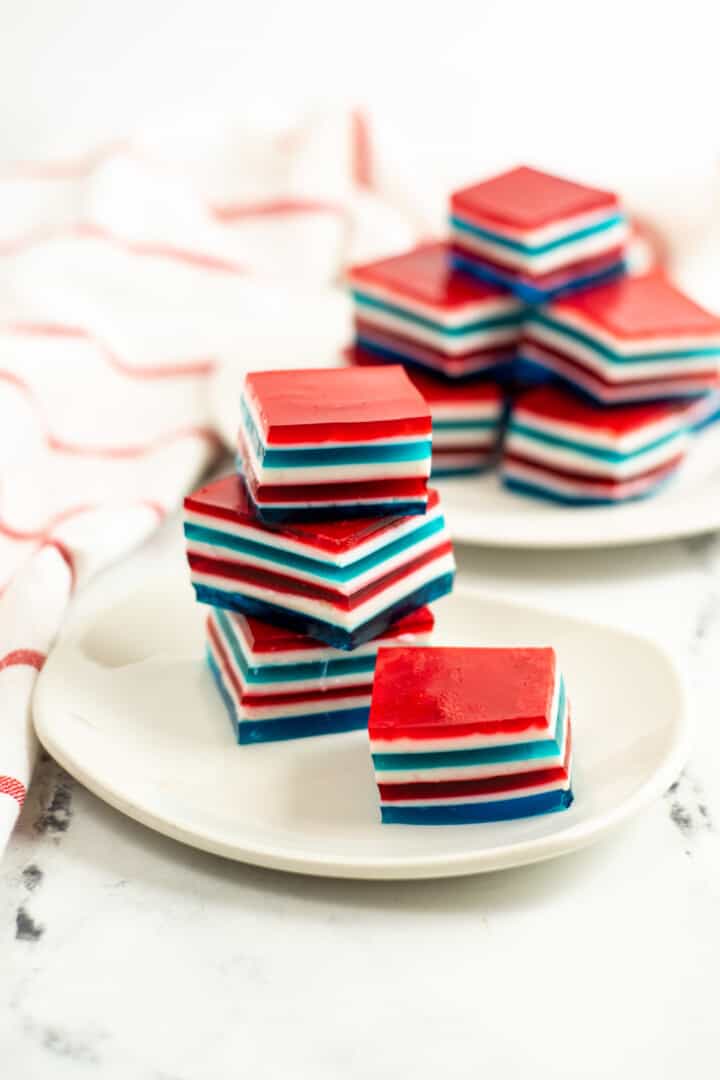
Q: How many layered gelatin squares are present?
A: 9